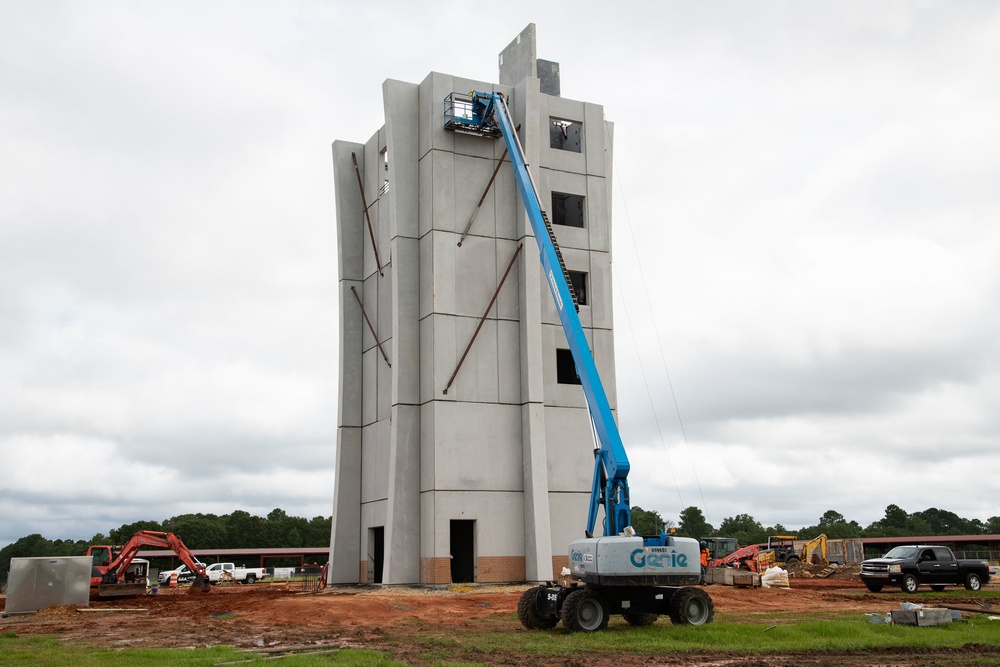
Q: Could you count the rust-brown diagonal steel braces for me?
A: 4